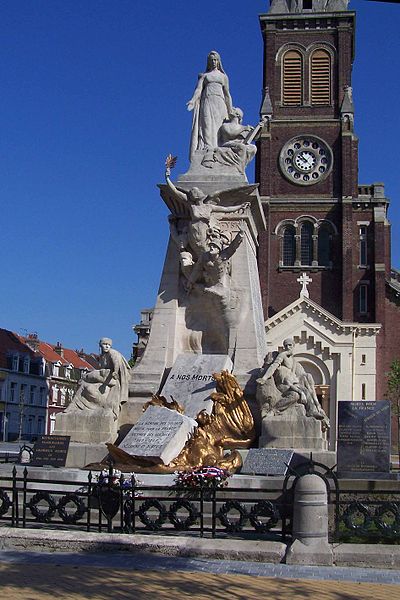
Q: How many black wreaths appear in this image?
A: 9